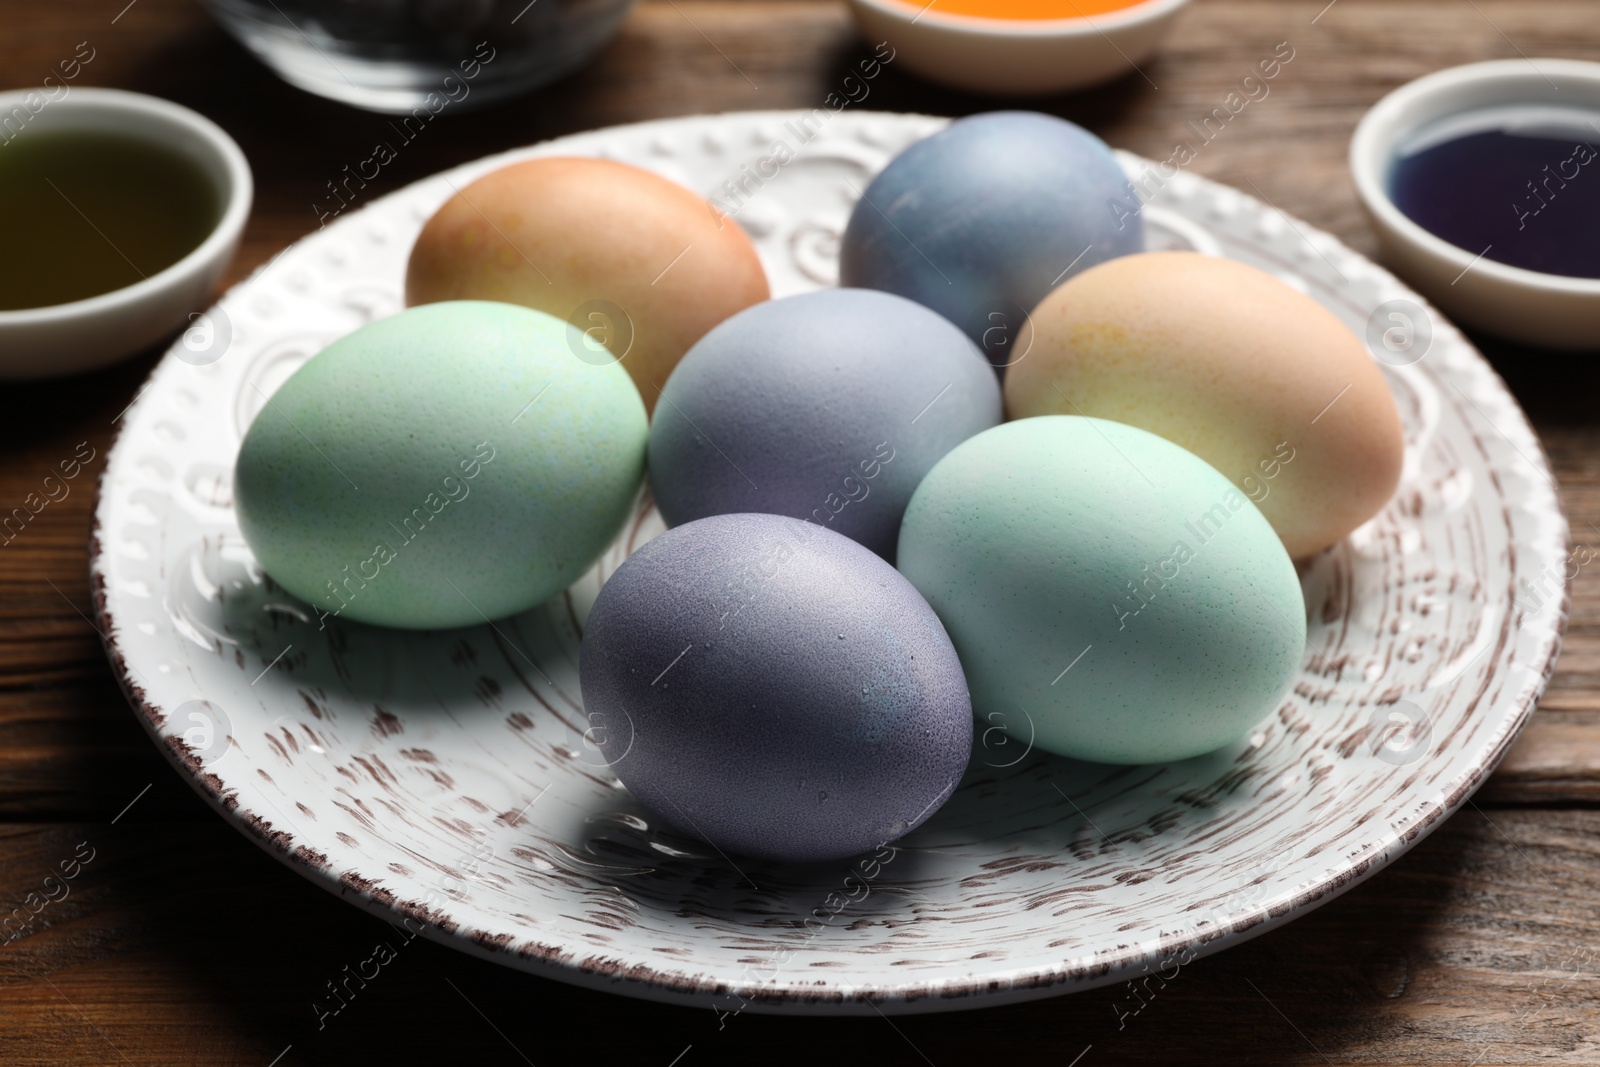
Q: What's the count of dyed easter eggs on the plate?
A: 7